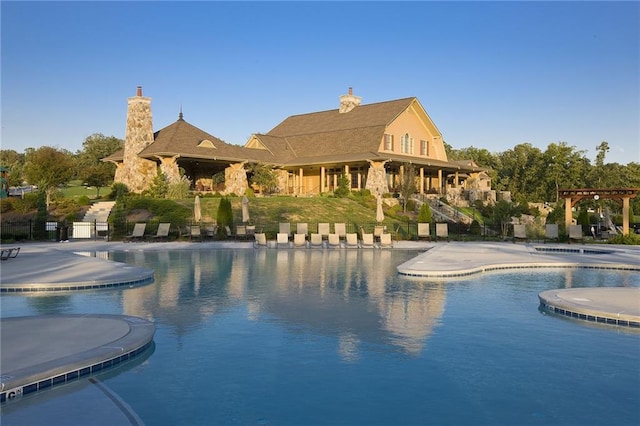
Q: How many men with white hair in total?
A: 0